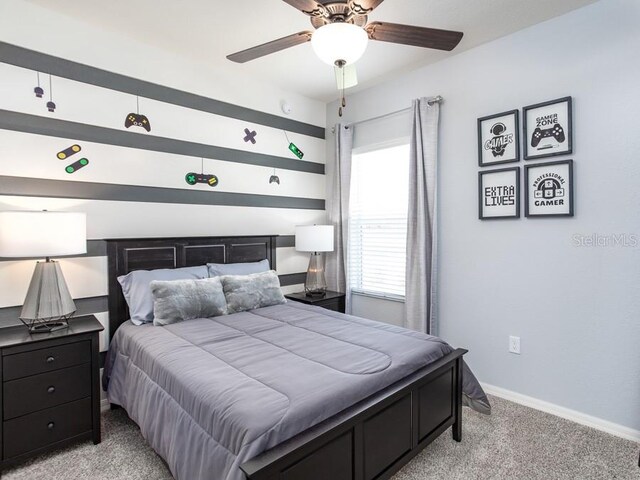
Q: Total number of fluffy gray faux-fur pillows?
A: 2